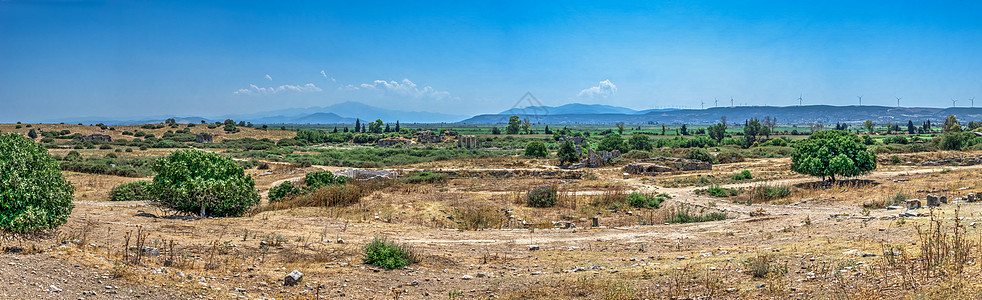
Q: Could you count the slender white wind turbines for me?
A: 8